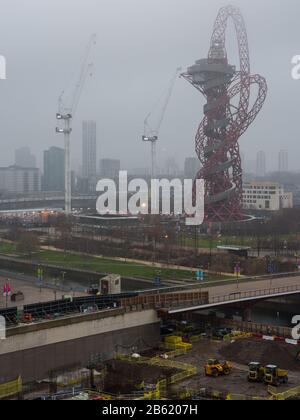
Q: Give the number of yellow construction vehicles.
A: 3